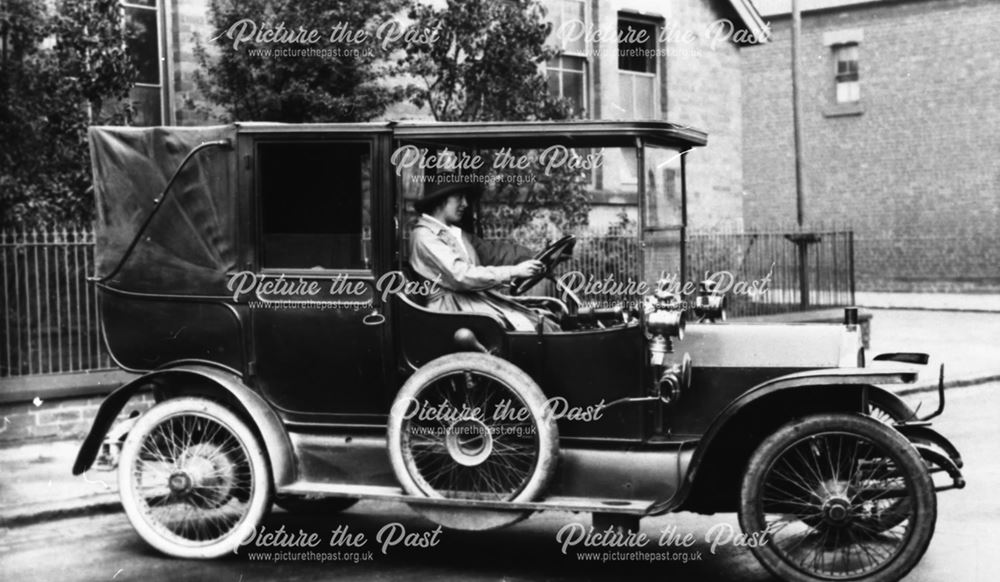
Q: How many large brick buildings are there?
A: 2